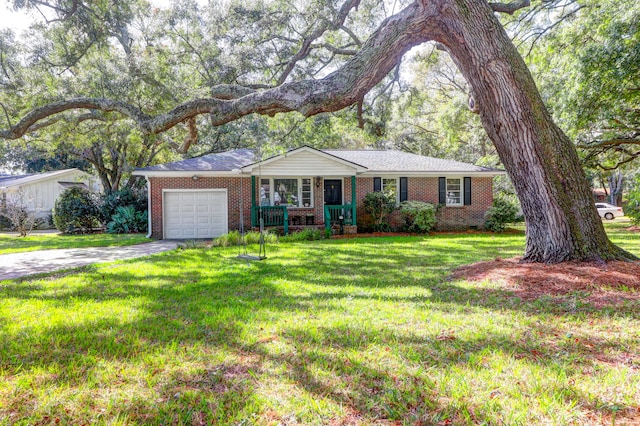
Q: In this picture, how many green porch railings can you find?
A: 2